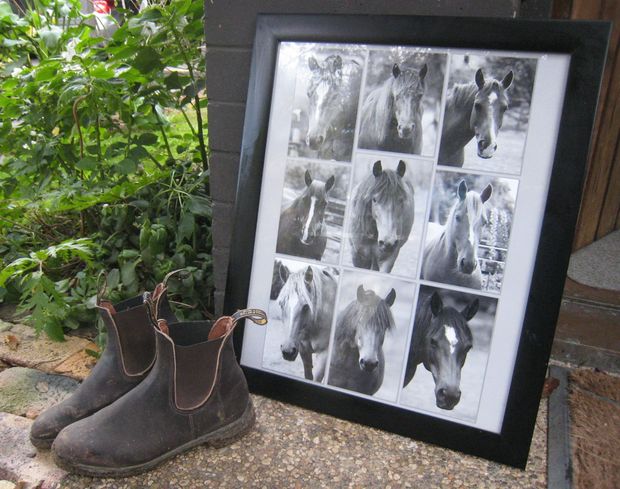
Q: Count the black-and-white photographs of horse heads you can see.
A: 9